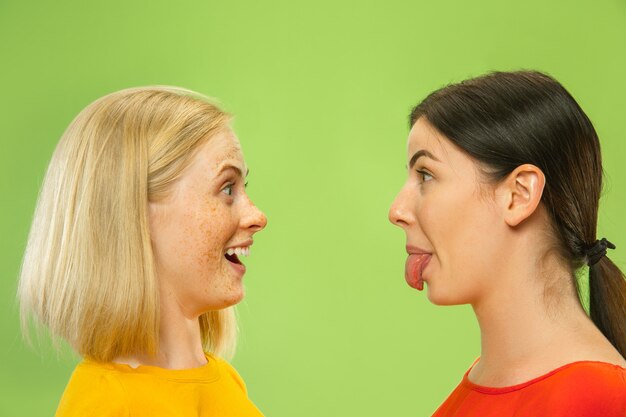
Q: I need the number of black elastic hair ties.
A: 1